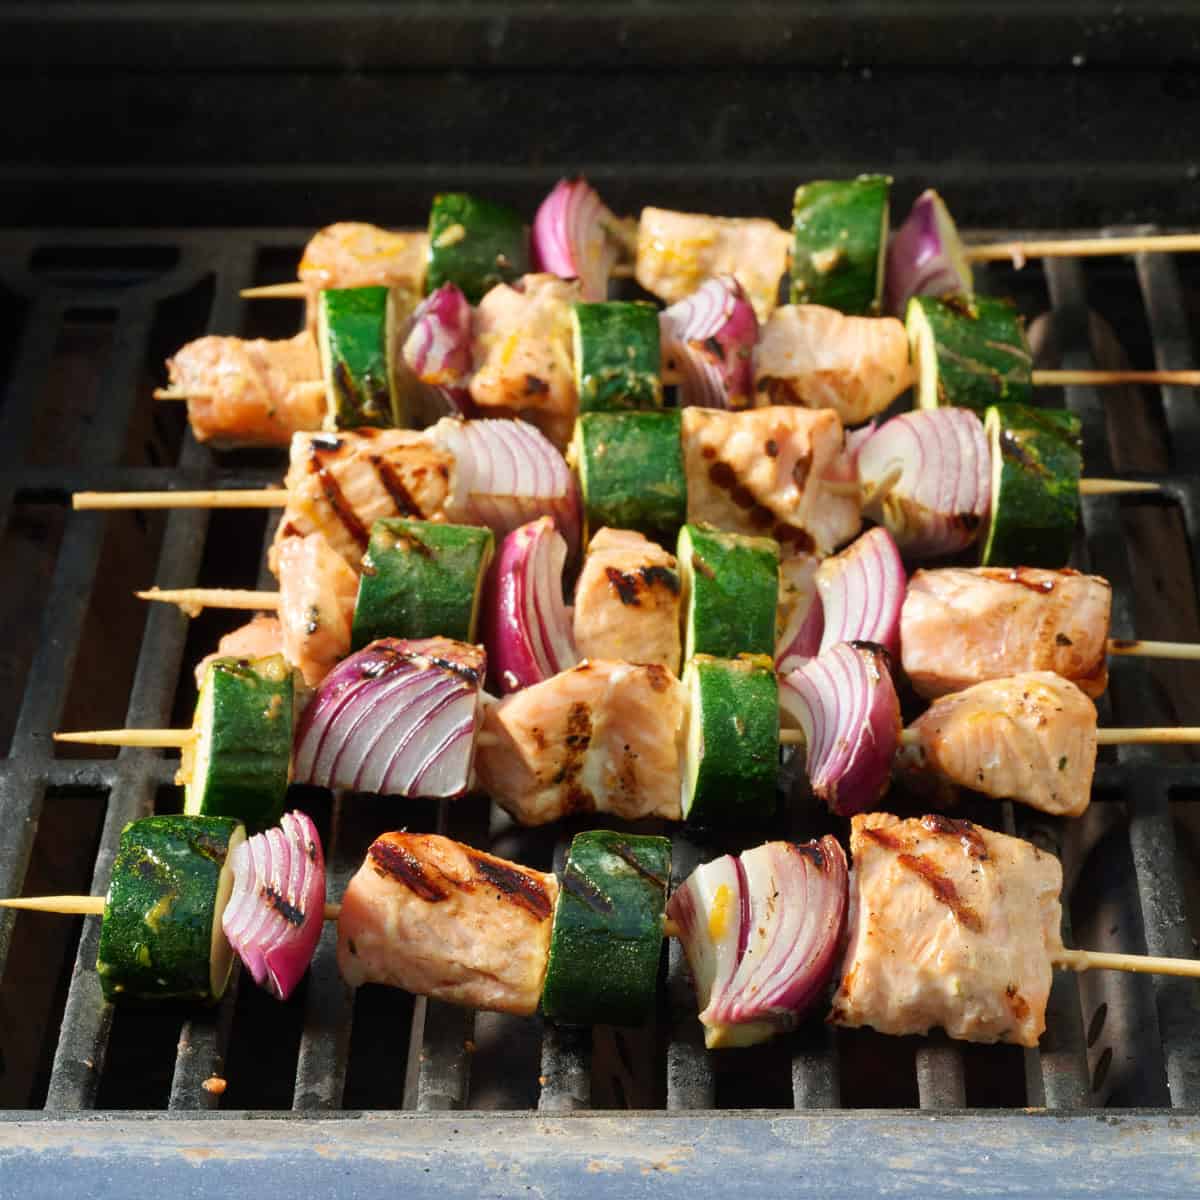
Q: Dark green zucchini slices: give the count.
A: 13